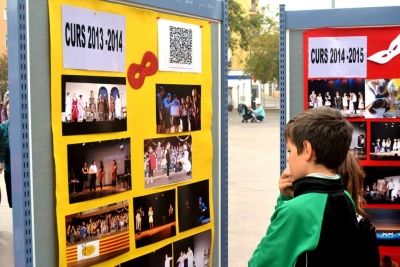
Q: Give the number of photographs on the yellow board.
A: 9